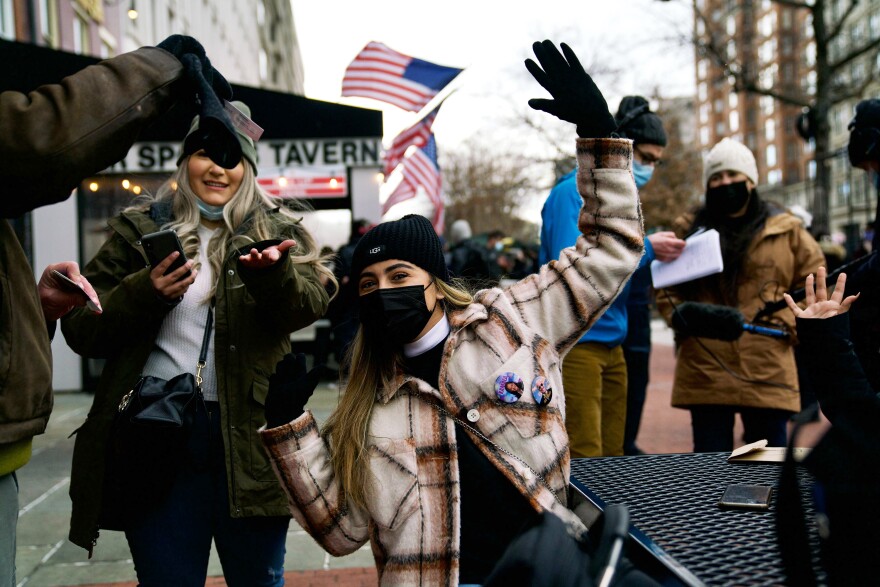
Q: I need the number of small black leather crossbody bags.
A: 1